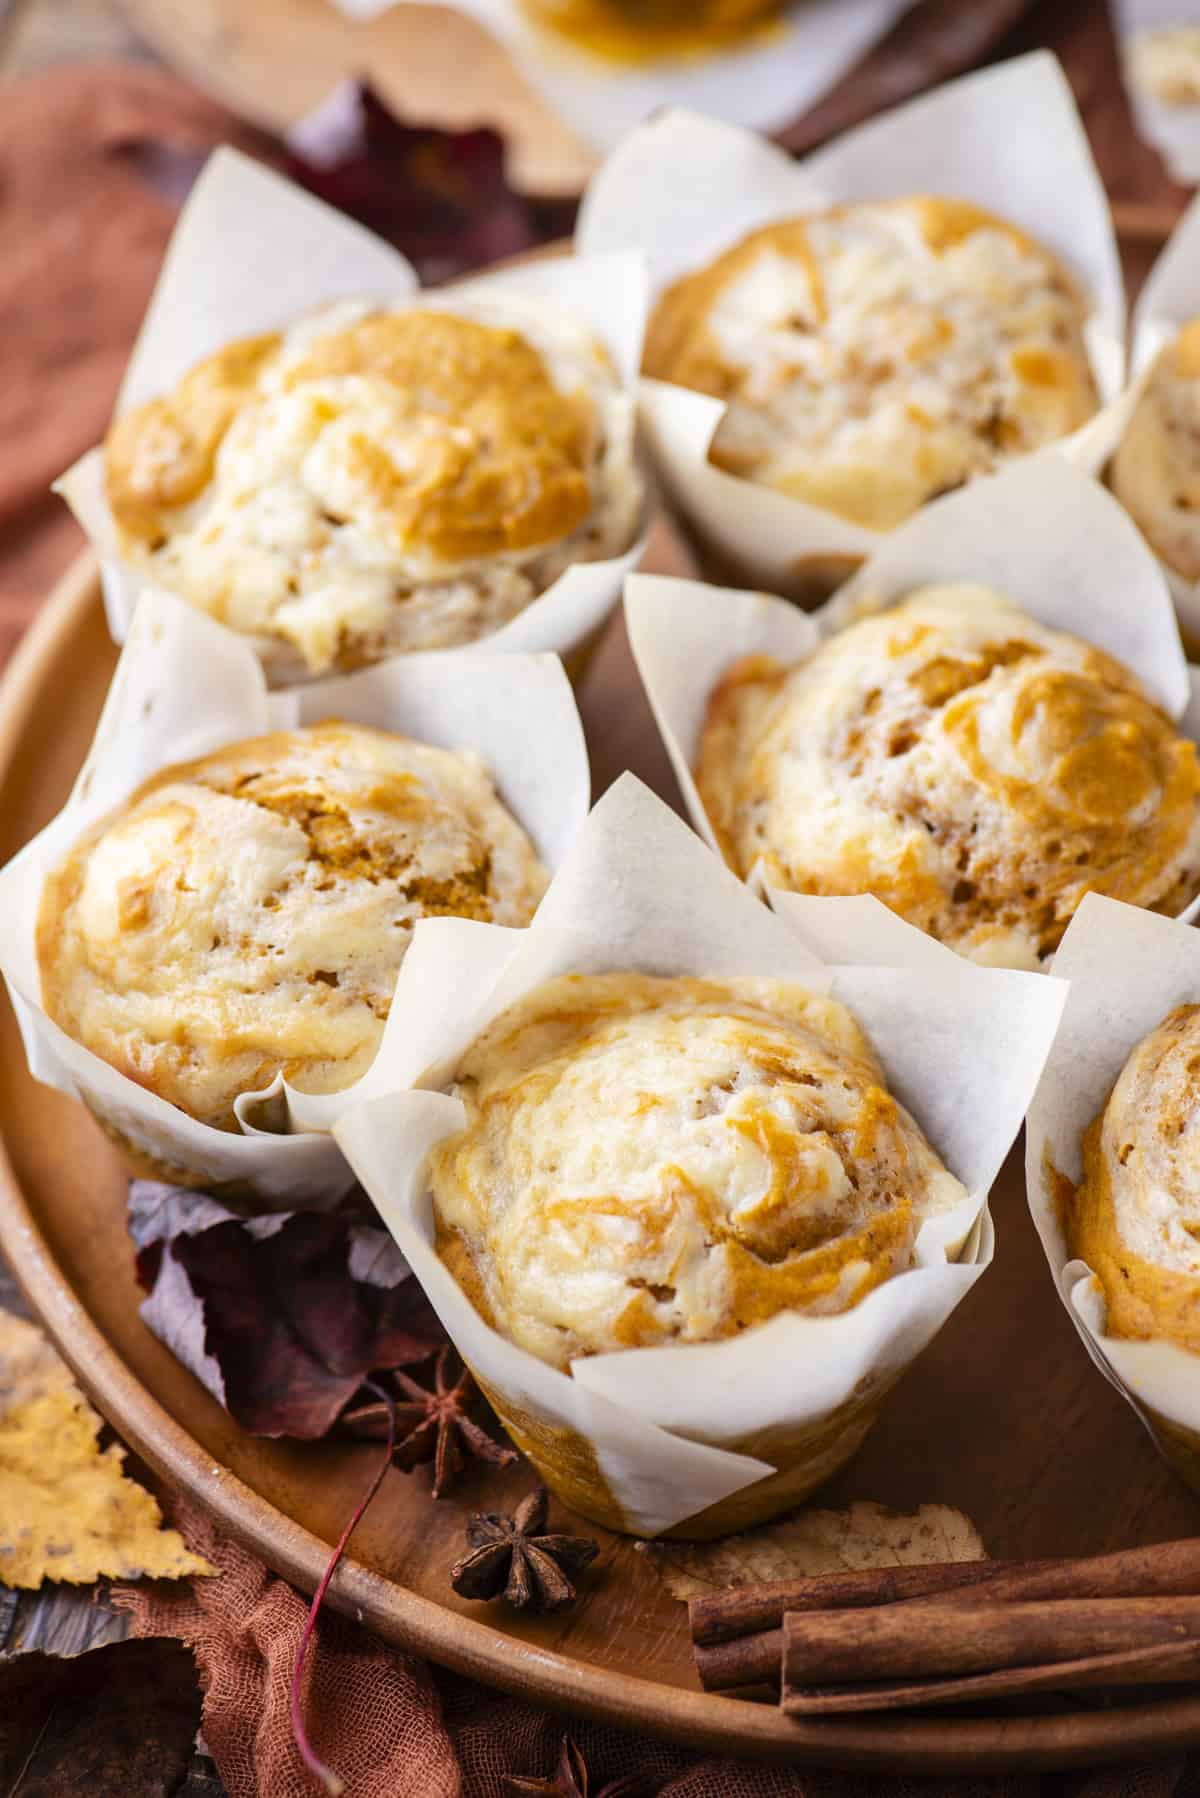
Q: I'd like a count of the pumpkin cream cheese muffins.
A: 7